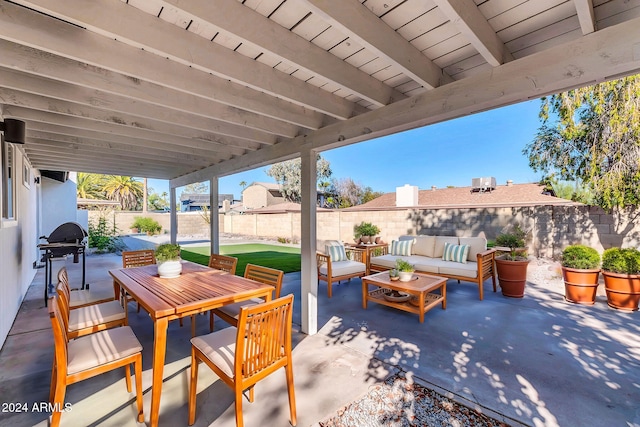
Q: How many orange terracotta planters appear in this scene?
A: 3